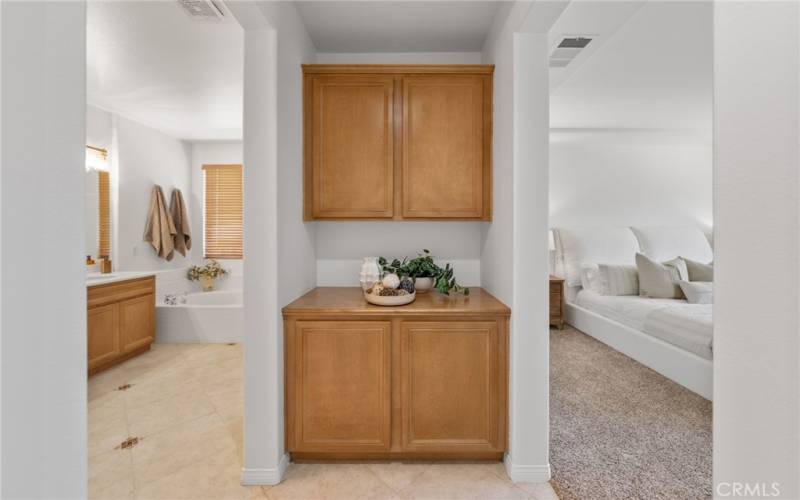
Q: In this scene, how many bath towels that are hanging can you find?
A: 2